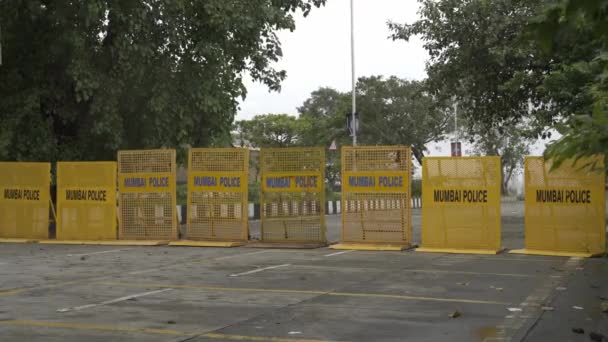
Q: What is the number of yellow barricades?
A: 8